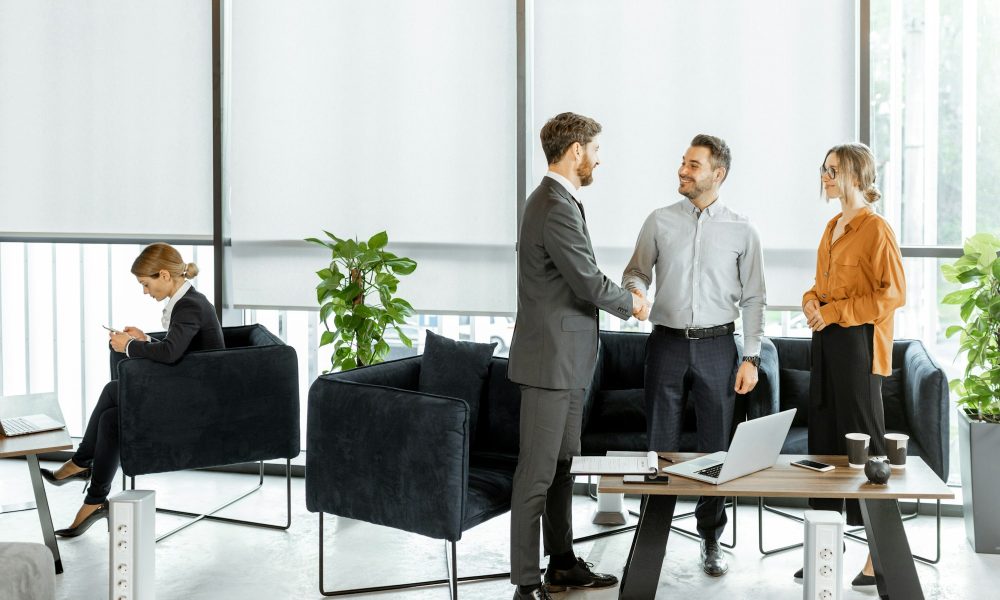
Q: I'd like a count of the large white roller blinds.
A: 3